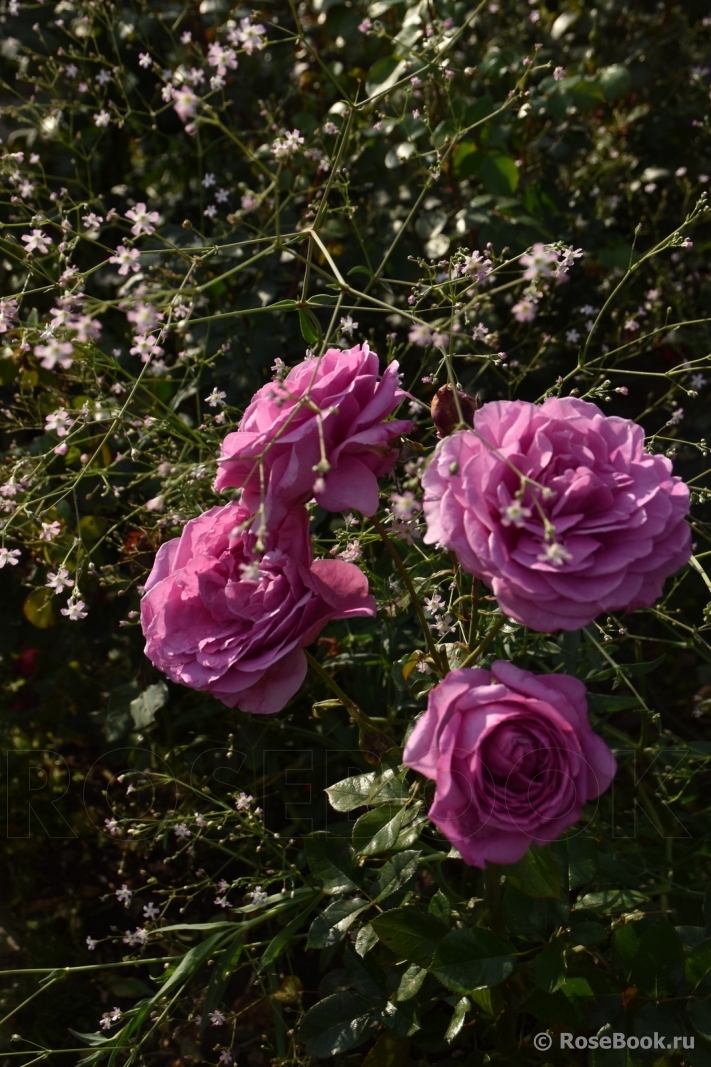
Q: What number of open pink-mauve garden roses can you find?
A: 4